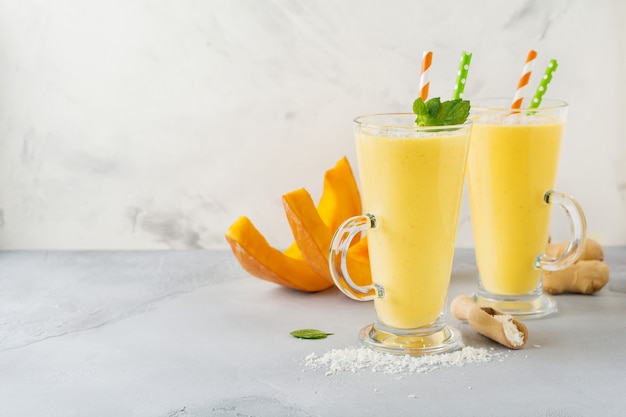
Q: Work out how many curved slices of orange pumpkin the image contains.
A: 3